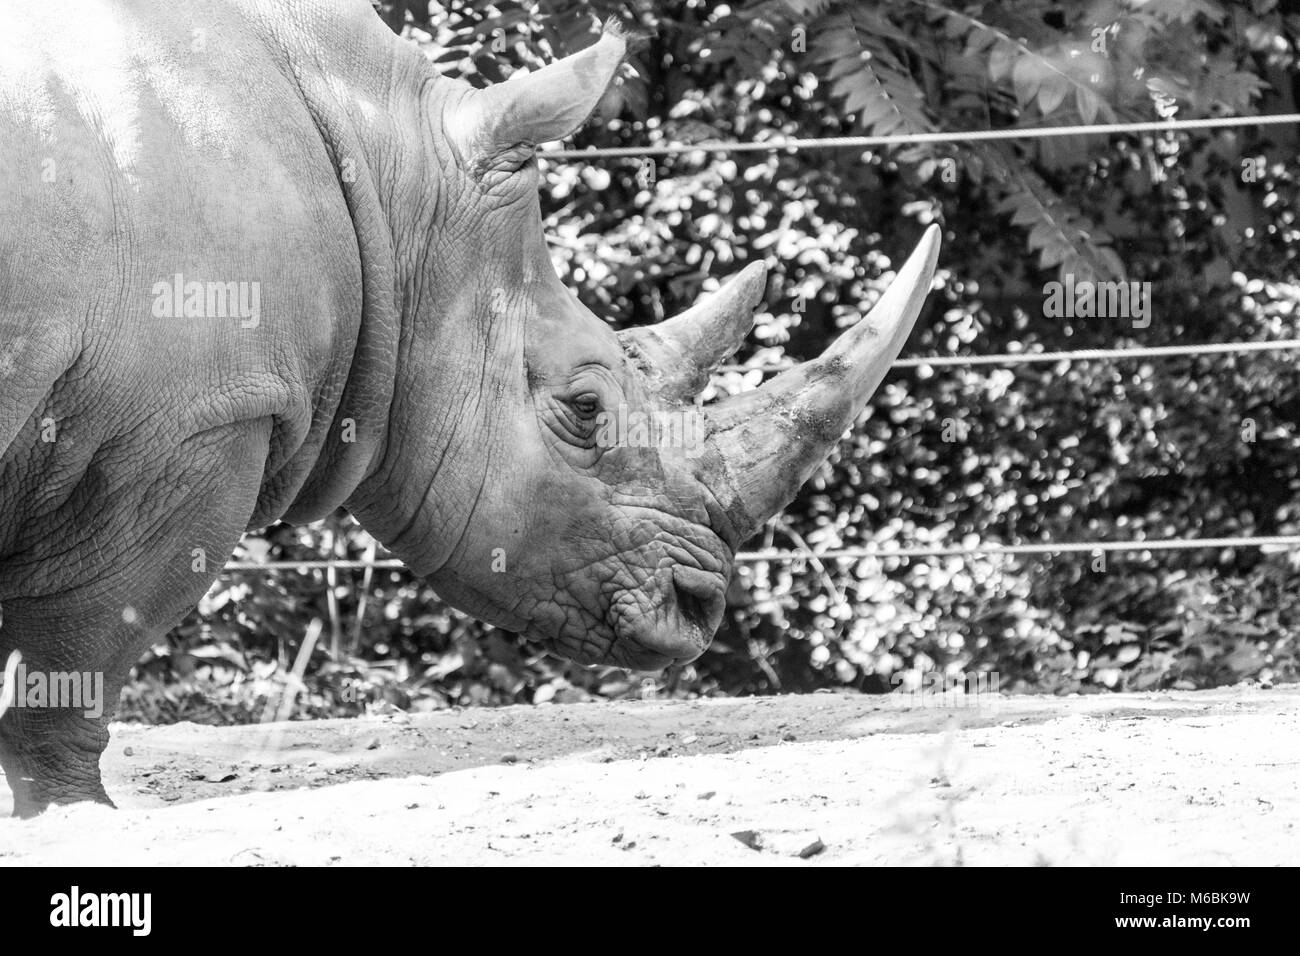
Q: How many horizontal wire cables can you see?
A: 3